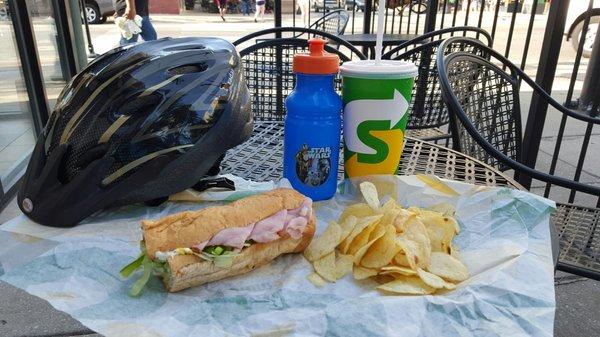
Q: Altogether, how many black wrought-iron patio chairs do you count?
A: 4